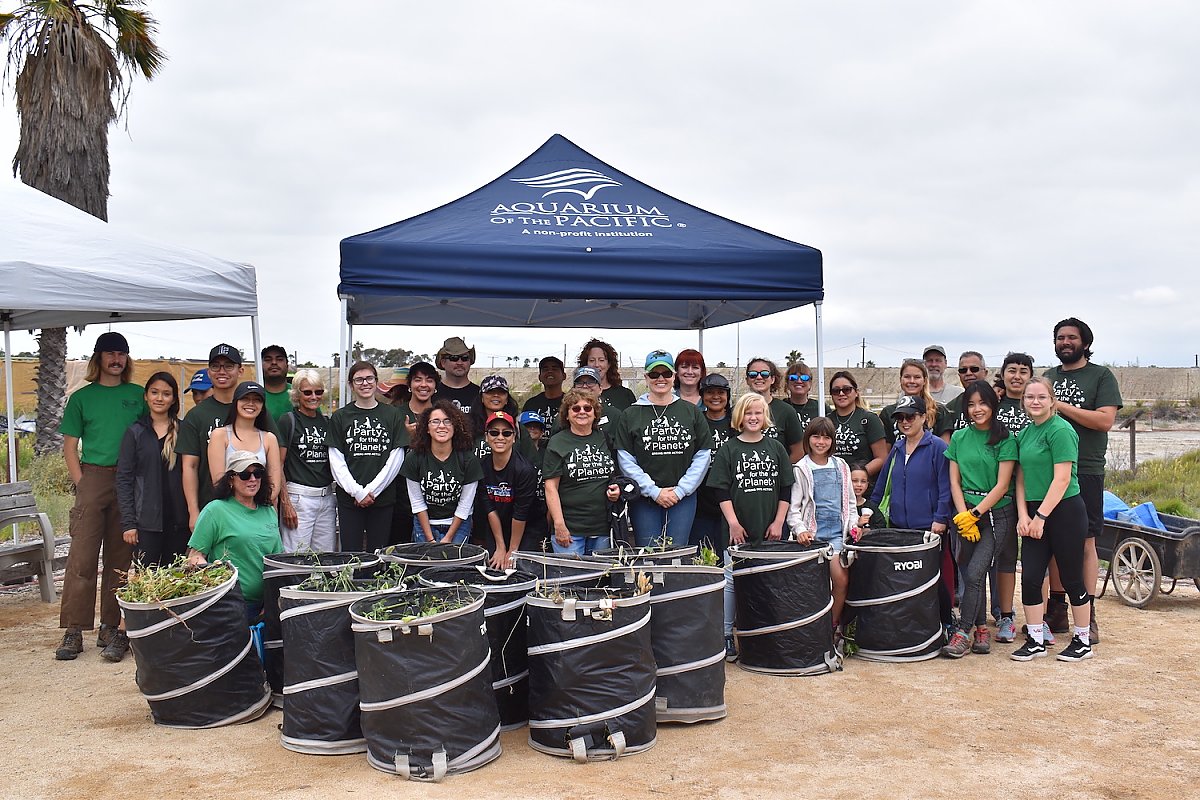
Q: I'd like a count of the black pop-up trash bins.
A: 12